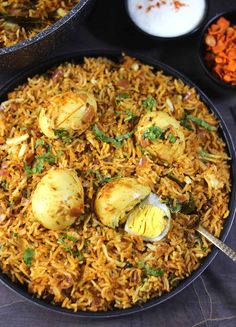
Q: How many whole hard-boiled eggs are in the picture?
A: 3